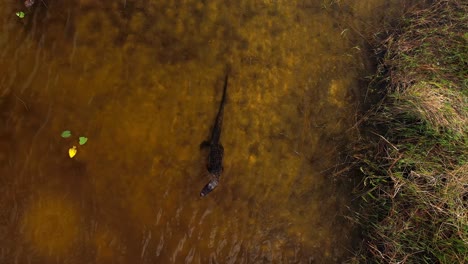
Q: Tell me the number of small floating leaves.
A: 4